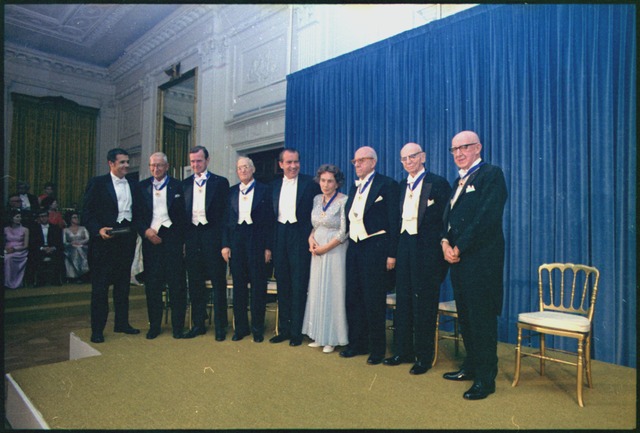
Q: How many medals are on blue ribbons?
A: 7